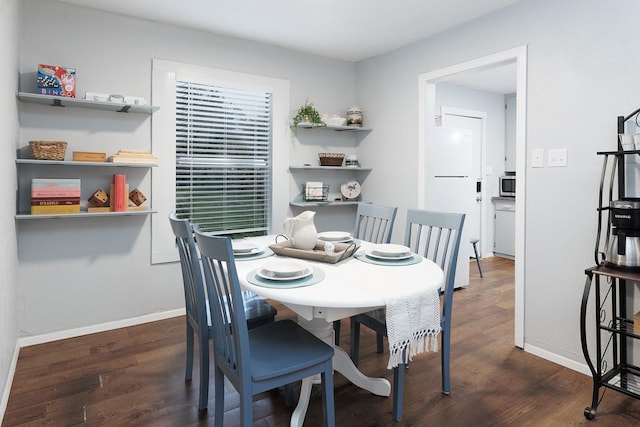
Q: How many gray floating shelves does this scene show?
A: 6